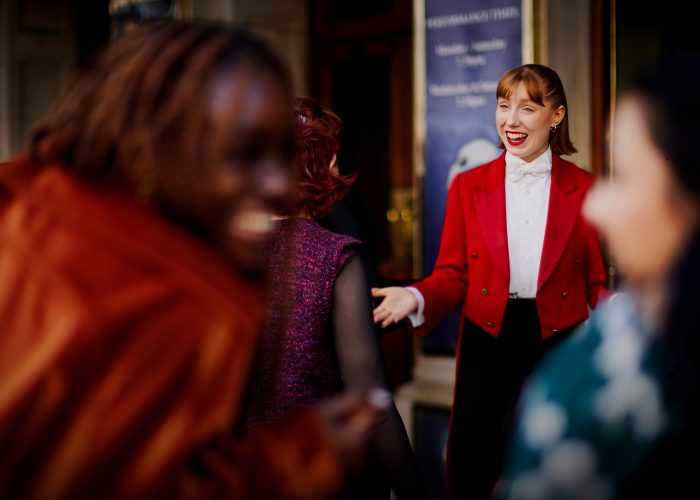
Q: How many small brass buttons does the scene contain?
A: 6